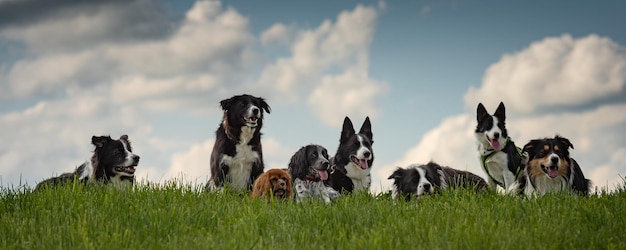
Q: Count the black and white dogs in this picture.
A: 6